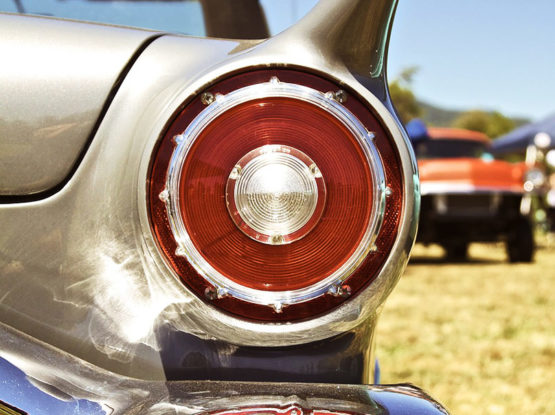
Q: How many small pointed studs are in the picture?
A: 12